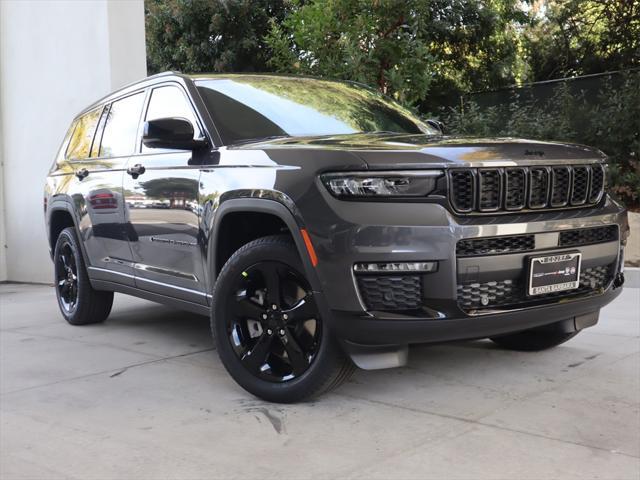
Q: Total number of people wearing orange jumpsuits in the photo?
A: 0